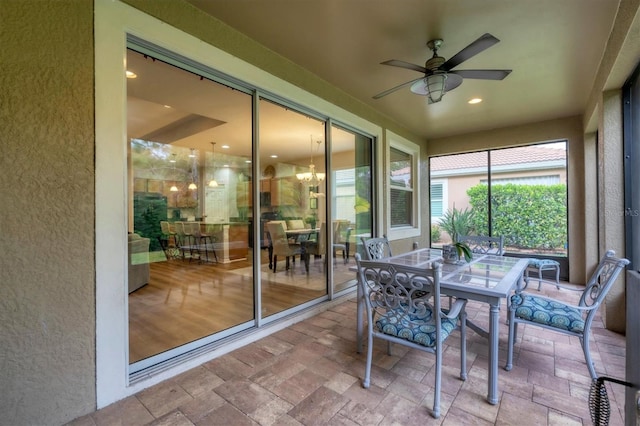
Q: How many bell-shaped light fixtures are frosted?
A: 3